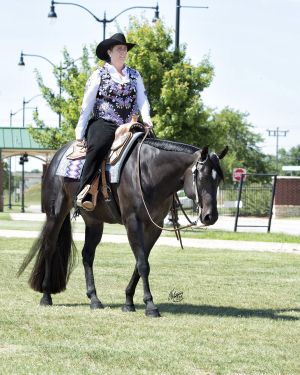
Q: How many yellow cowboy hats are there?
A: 0